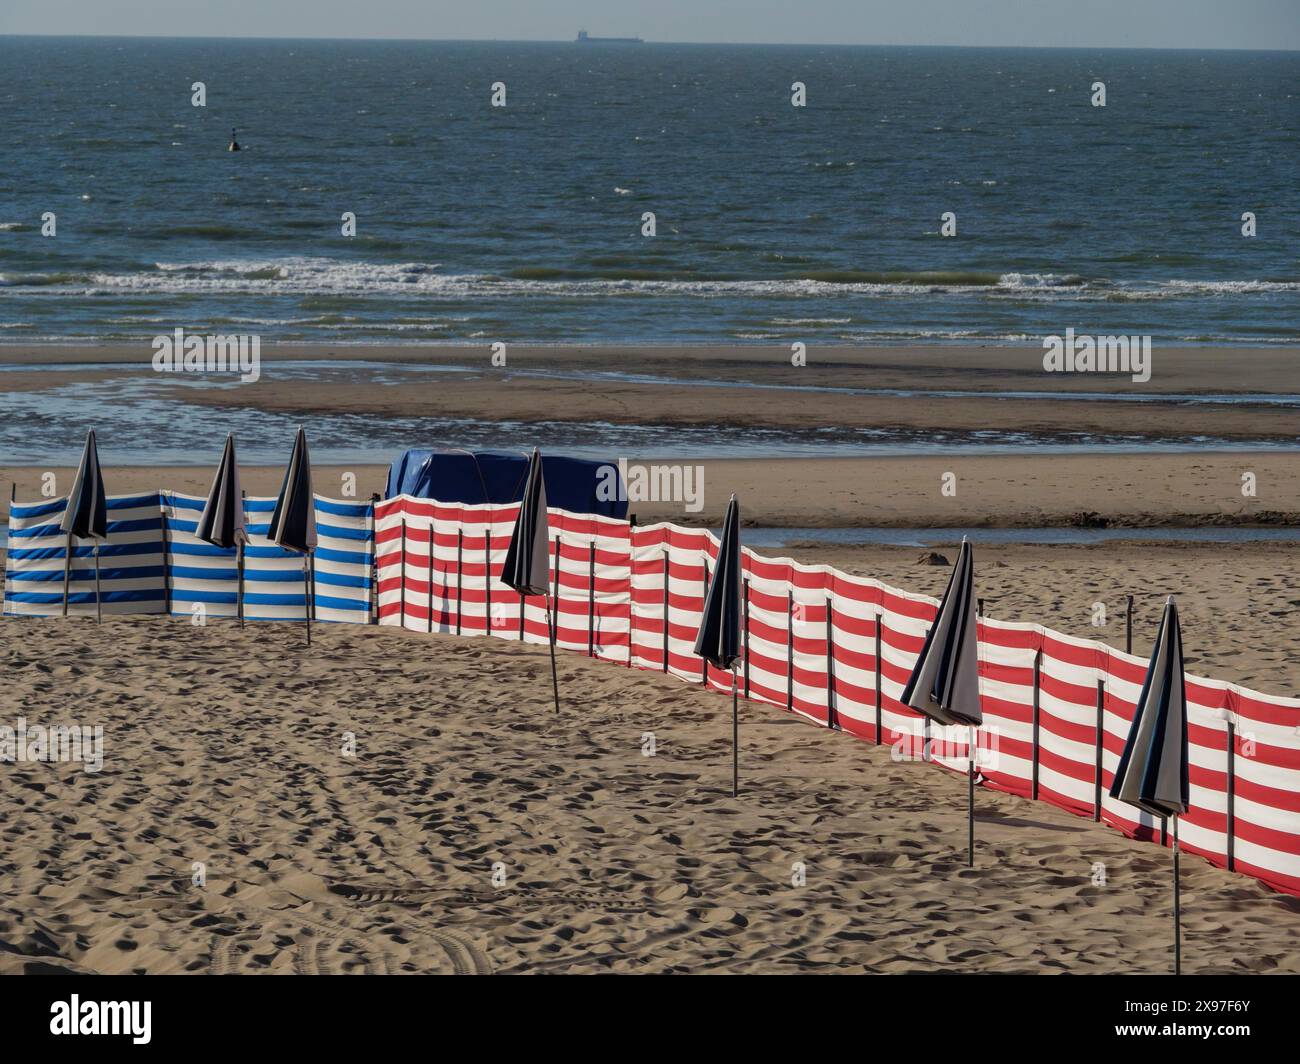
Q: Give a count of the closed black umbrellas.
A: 7